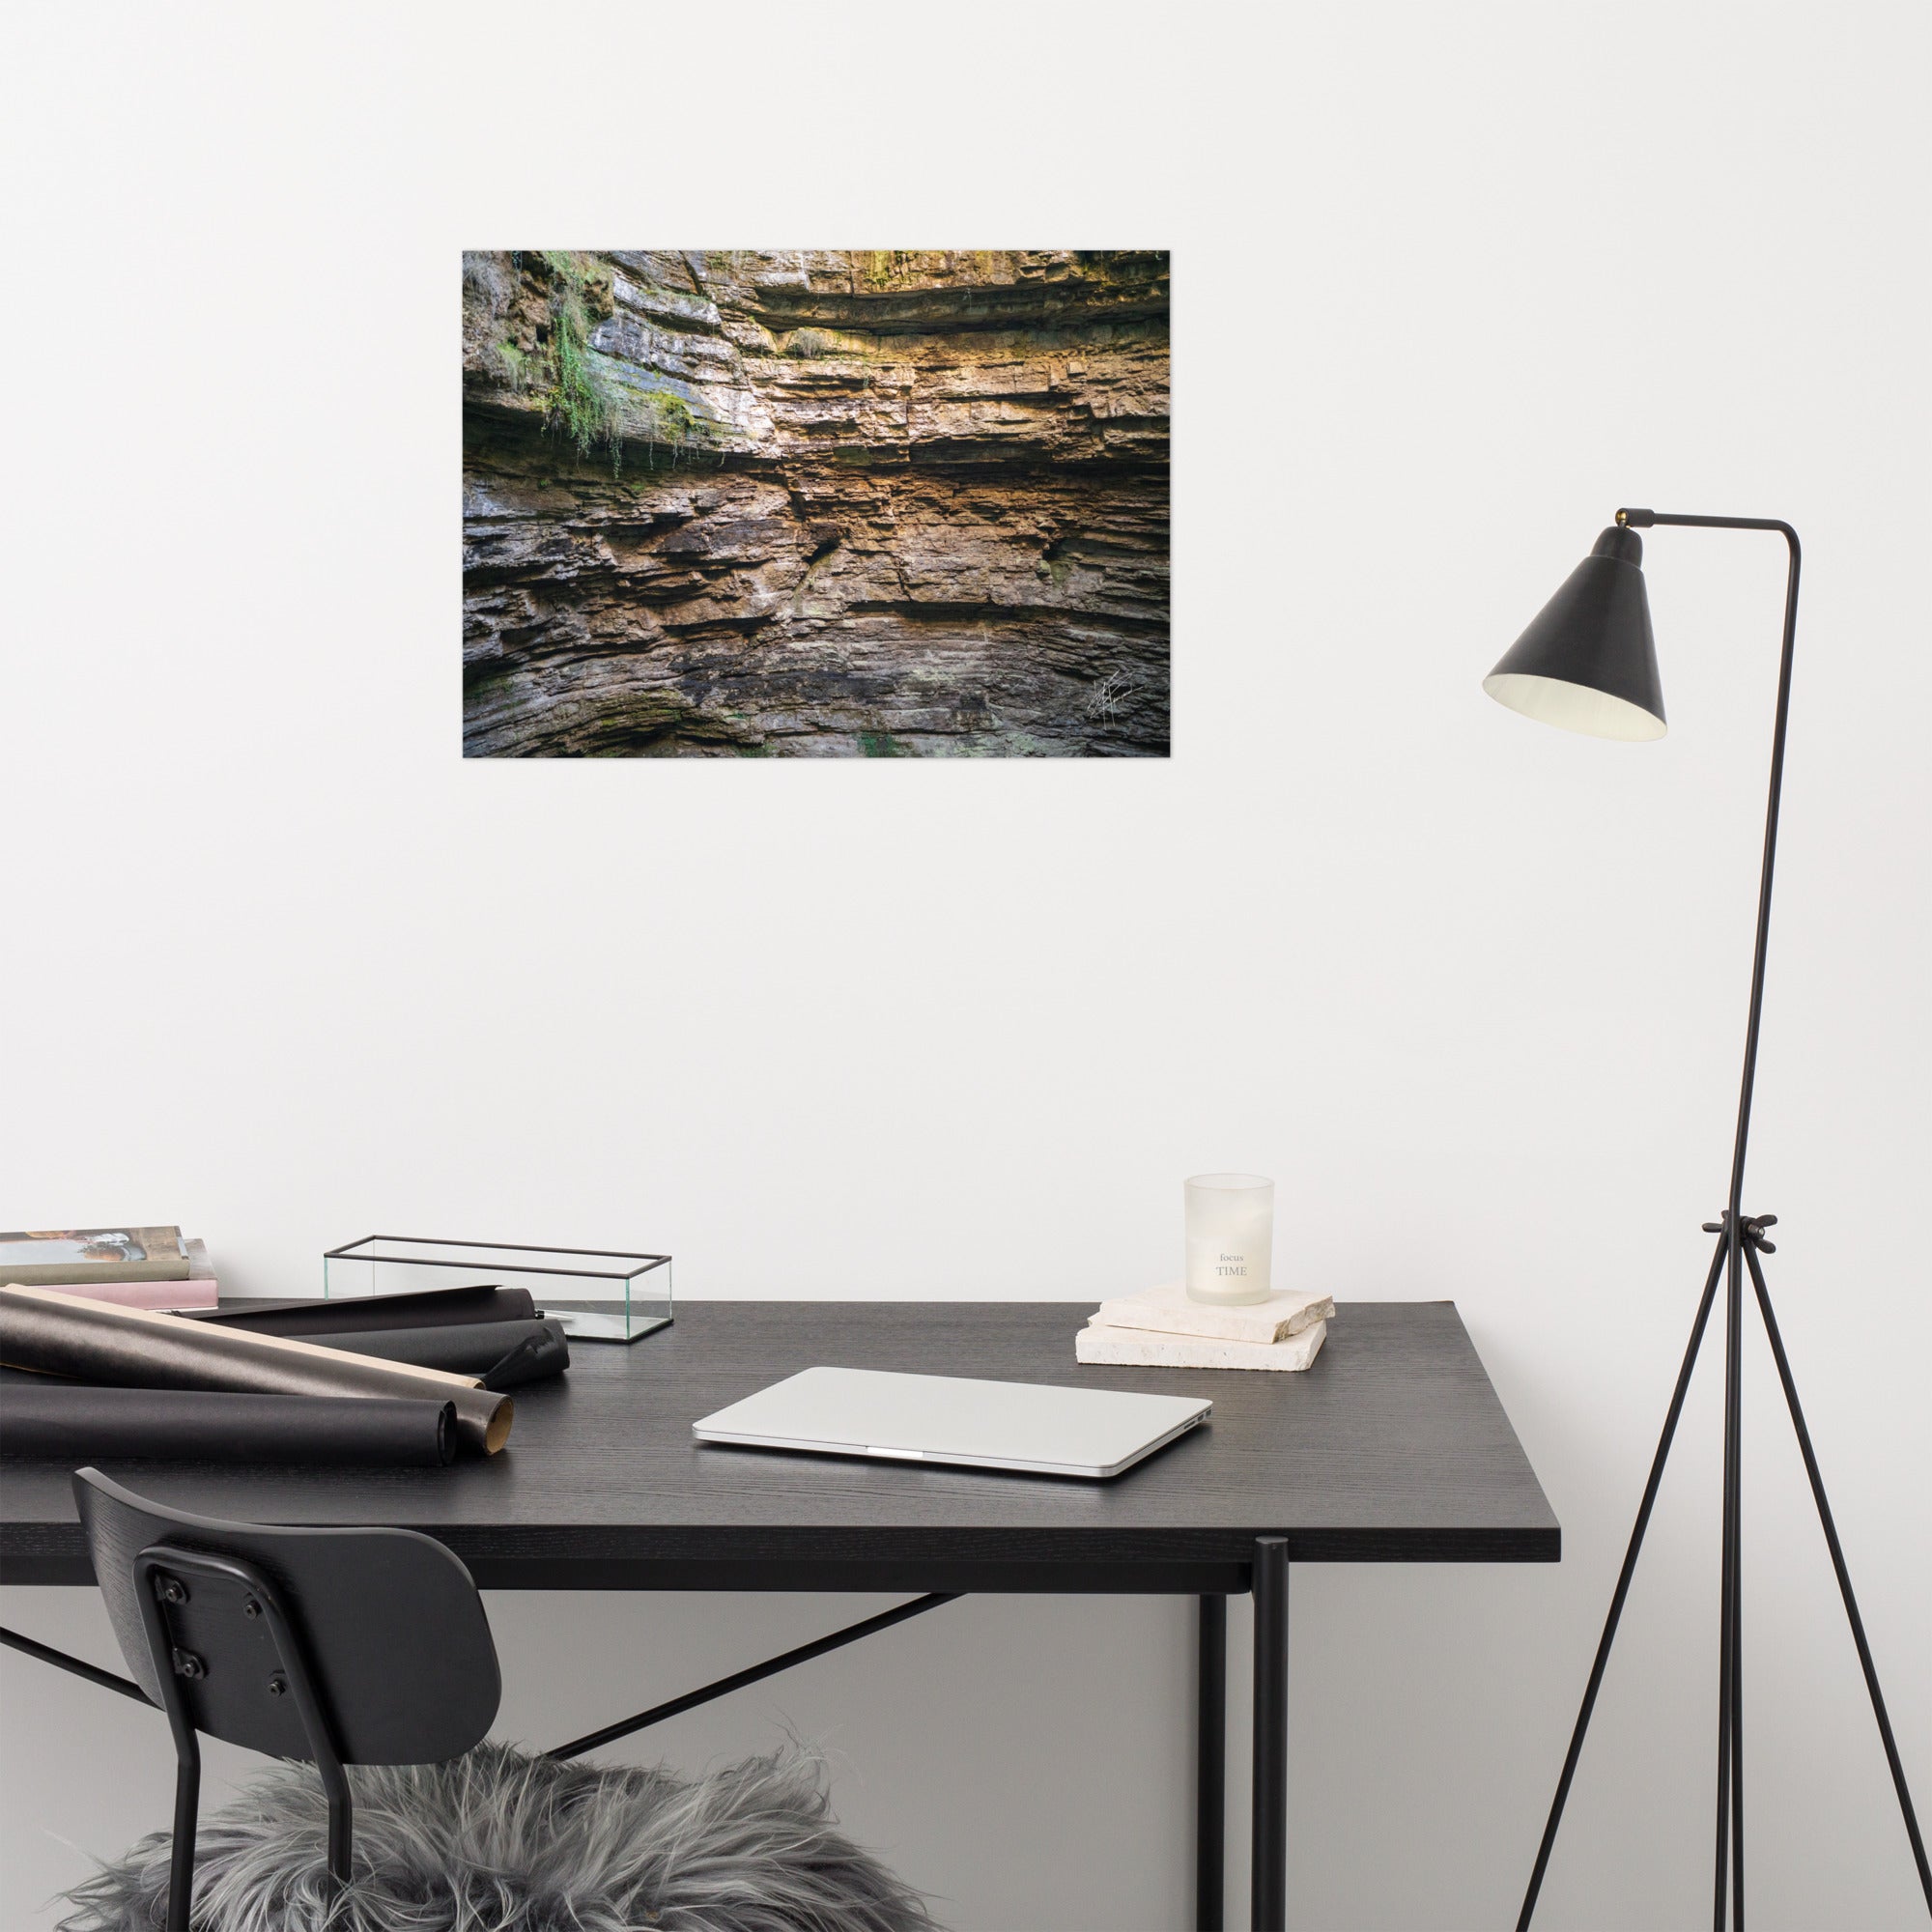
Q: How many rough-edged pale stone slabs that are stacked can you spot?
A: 2